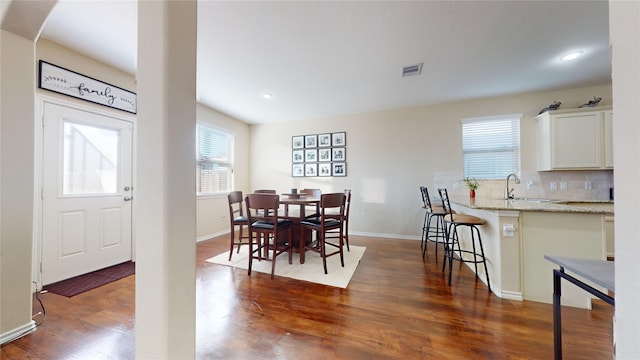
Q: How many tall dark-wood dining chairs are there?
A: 6